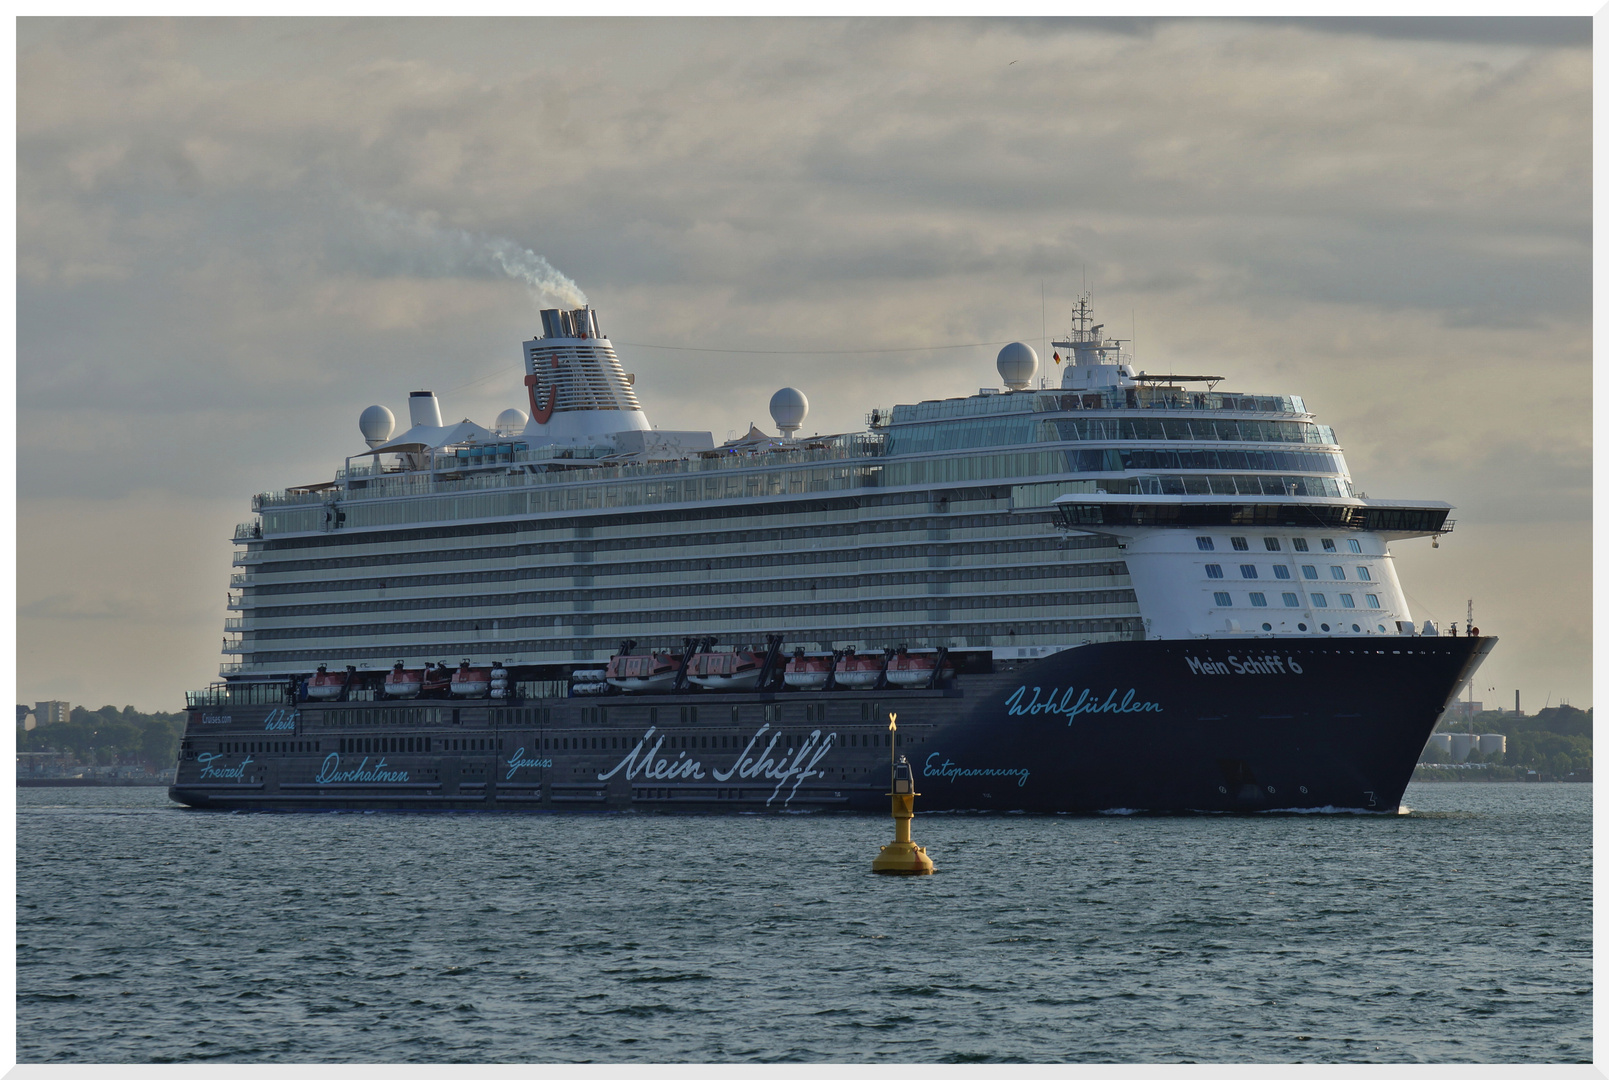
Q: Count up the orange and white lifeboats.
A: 8